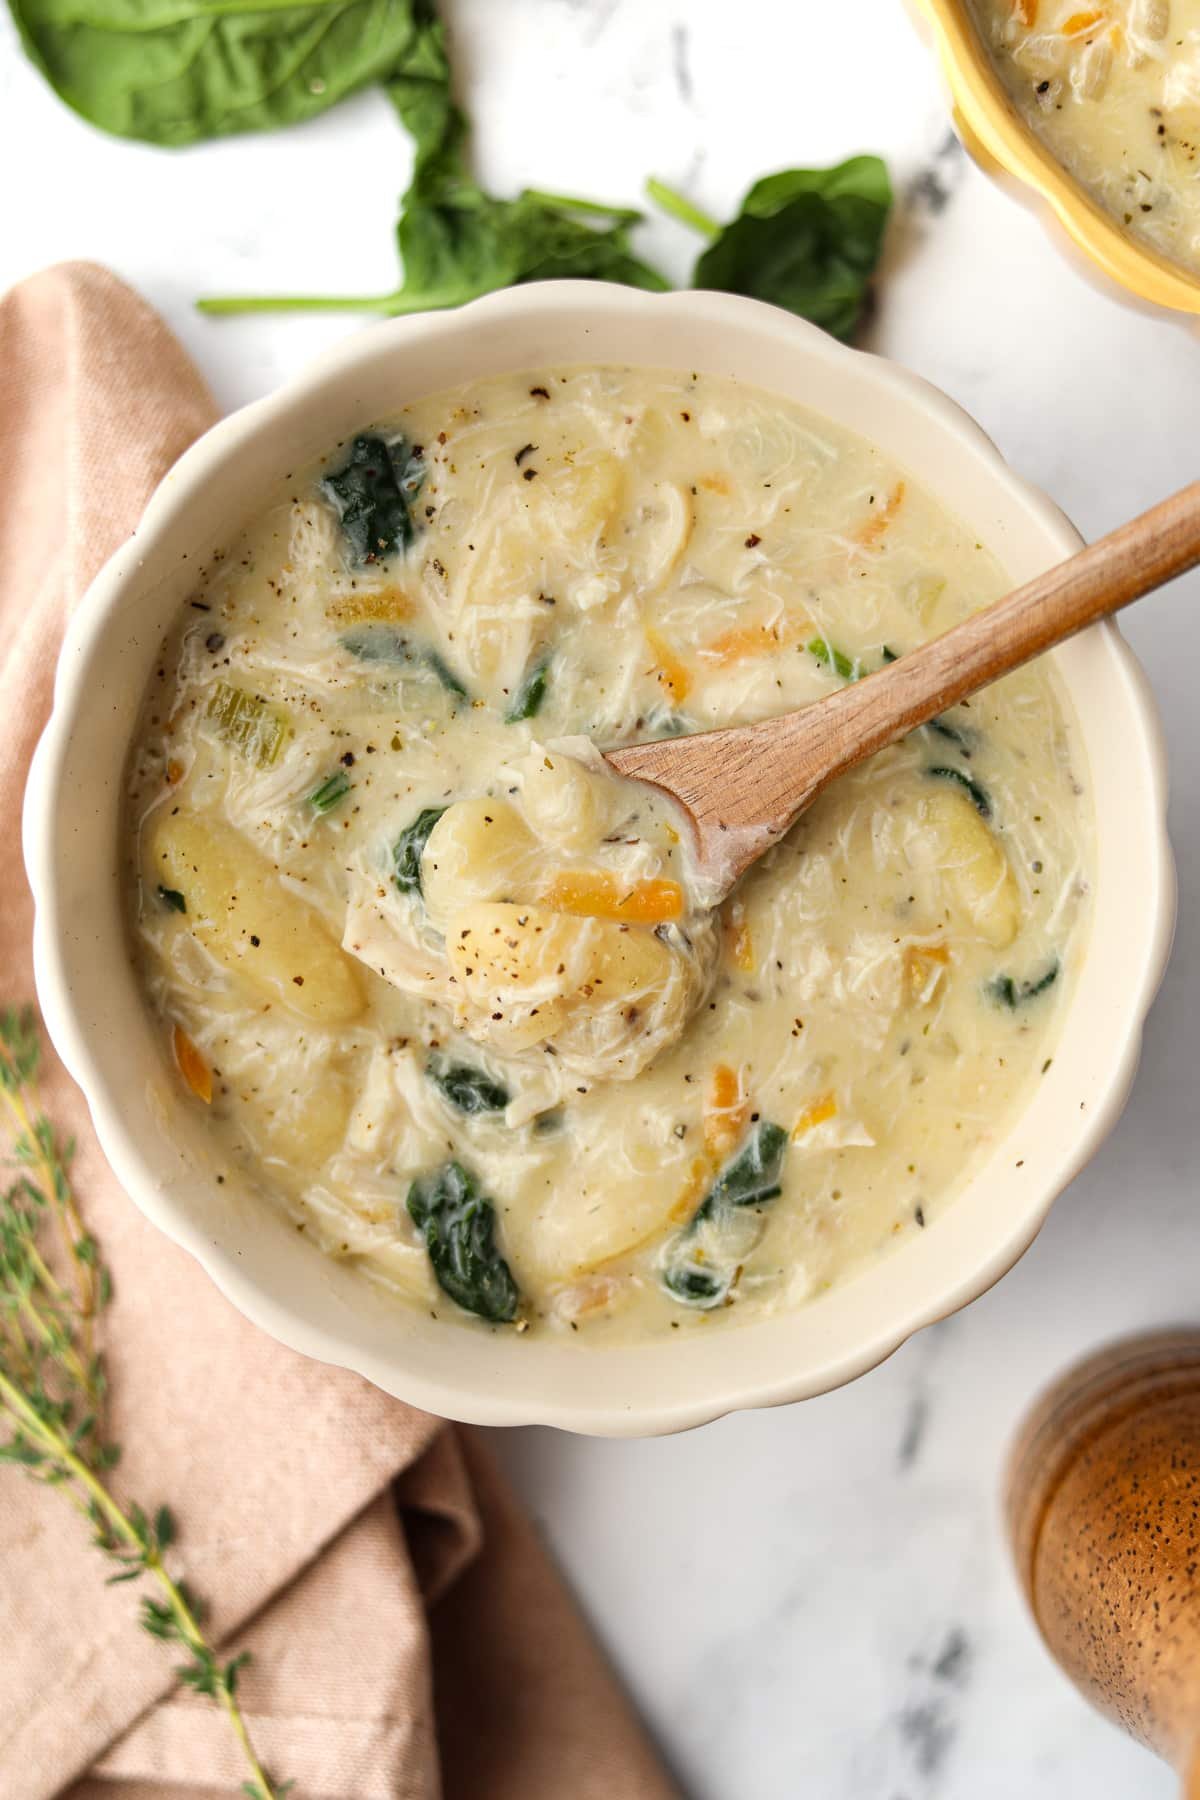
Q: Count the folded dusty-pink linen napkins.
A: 1